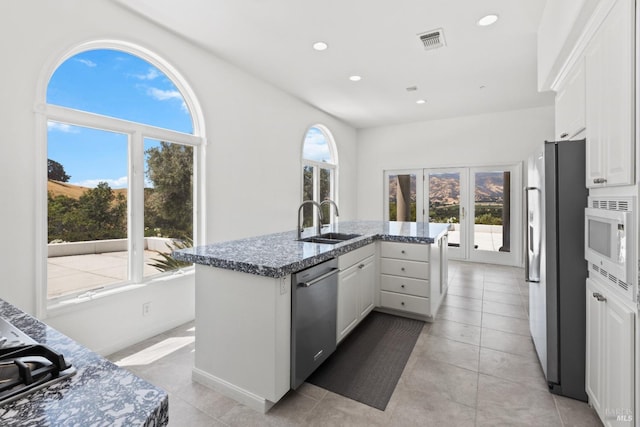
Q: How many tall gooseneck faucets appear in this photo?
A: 2